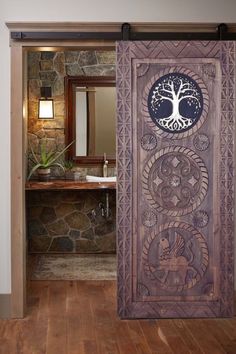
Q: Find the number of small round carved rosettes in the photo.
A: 4